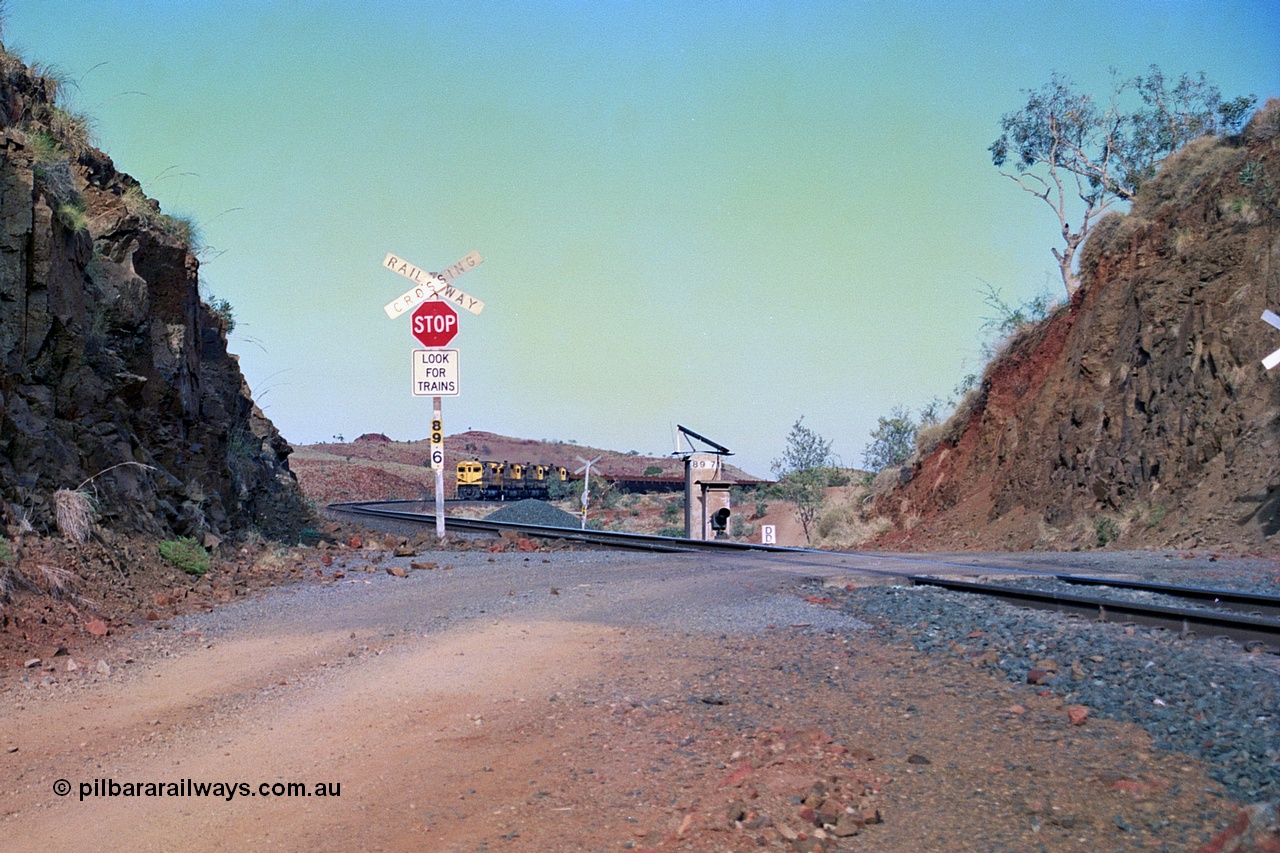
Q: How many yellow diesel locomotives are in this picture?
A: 4